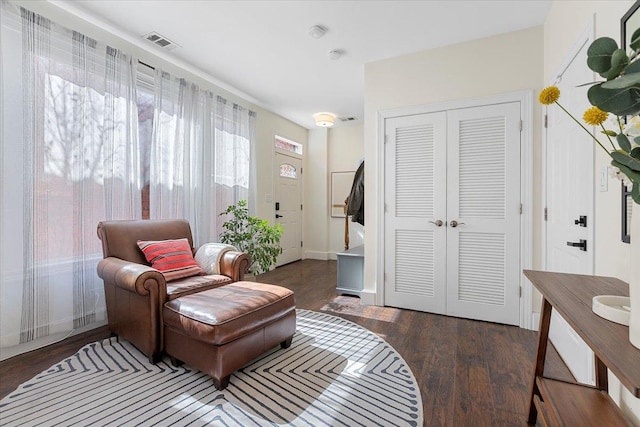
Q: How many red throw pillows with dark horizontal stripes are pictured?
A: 1